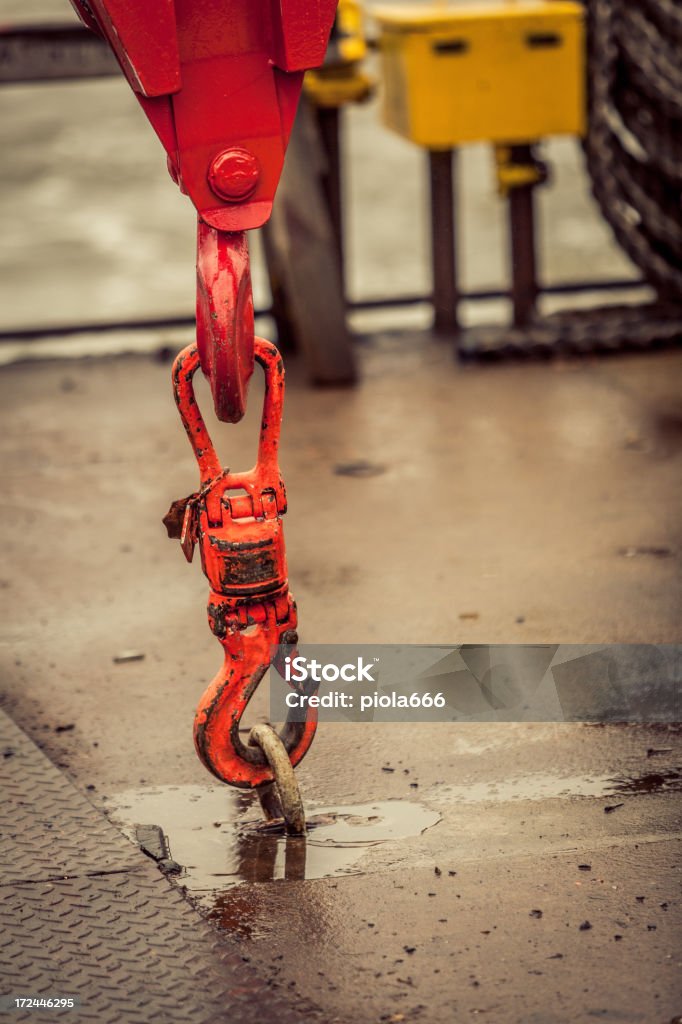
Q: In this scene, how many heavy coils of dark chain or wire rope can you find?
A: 1